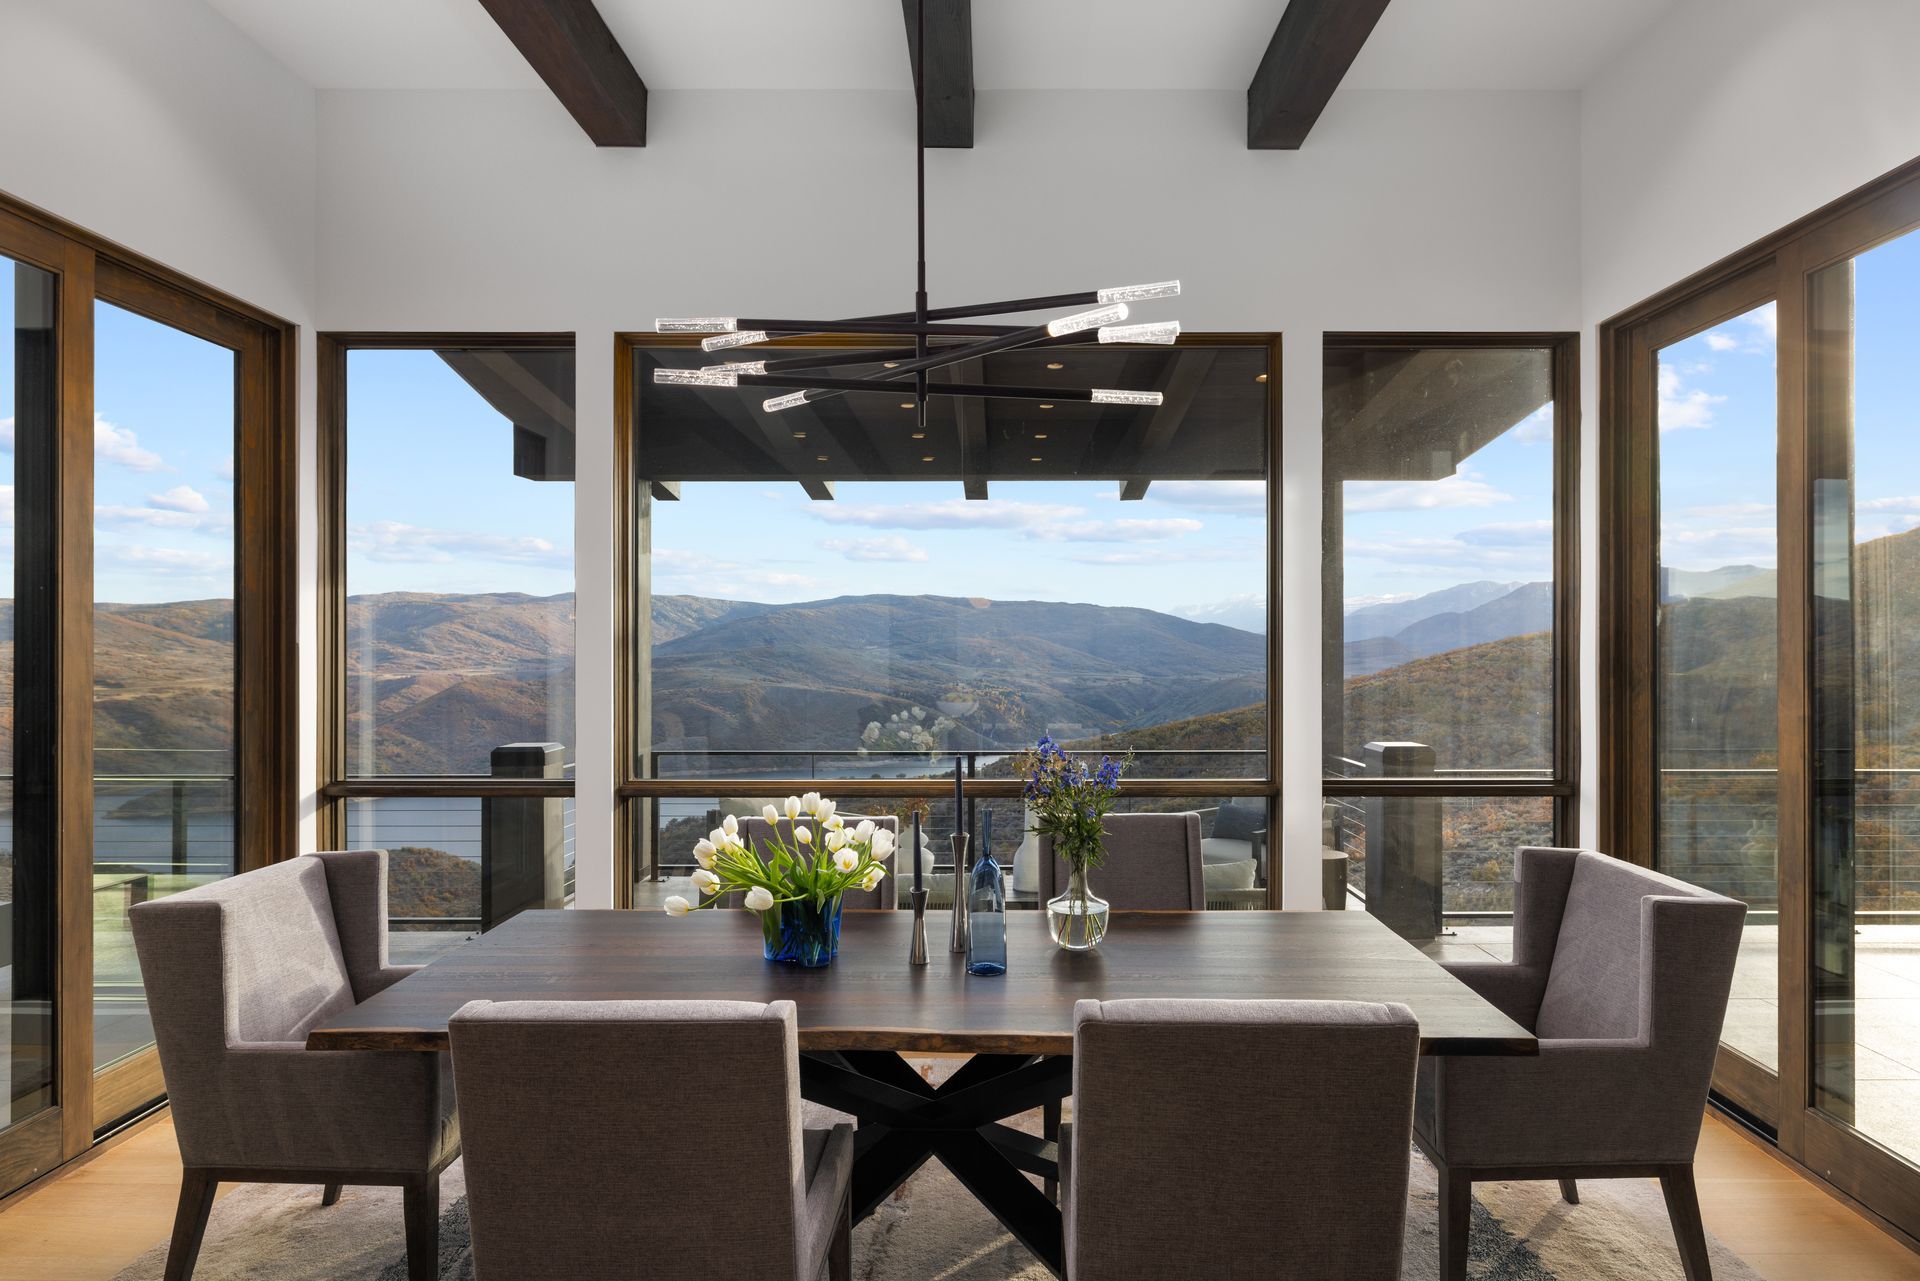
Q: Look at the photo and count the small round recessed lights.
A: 11